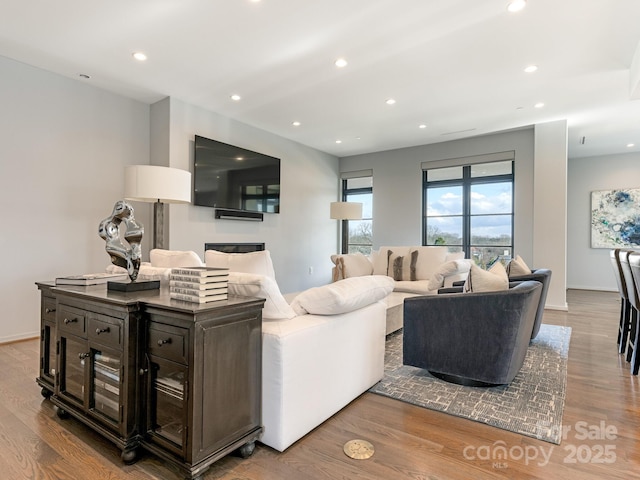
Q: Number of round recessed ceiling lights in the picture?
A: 12